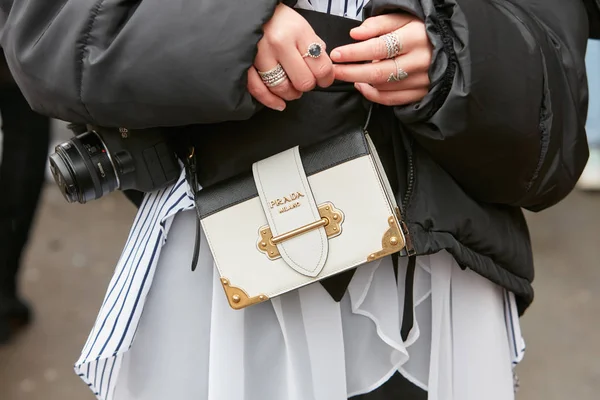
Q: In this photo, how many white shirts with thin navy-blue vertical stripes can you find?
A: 1